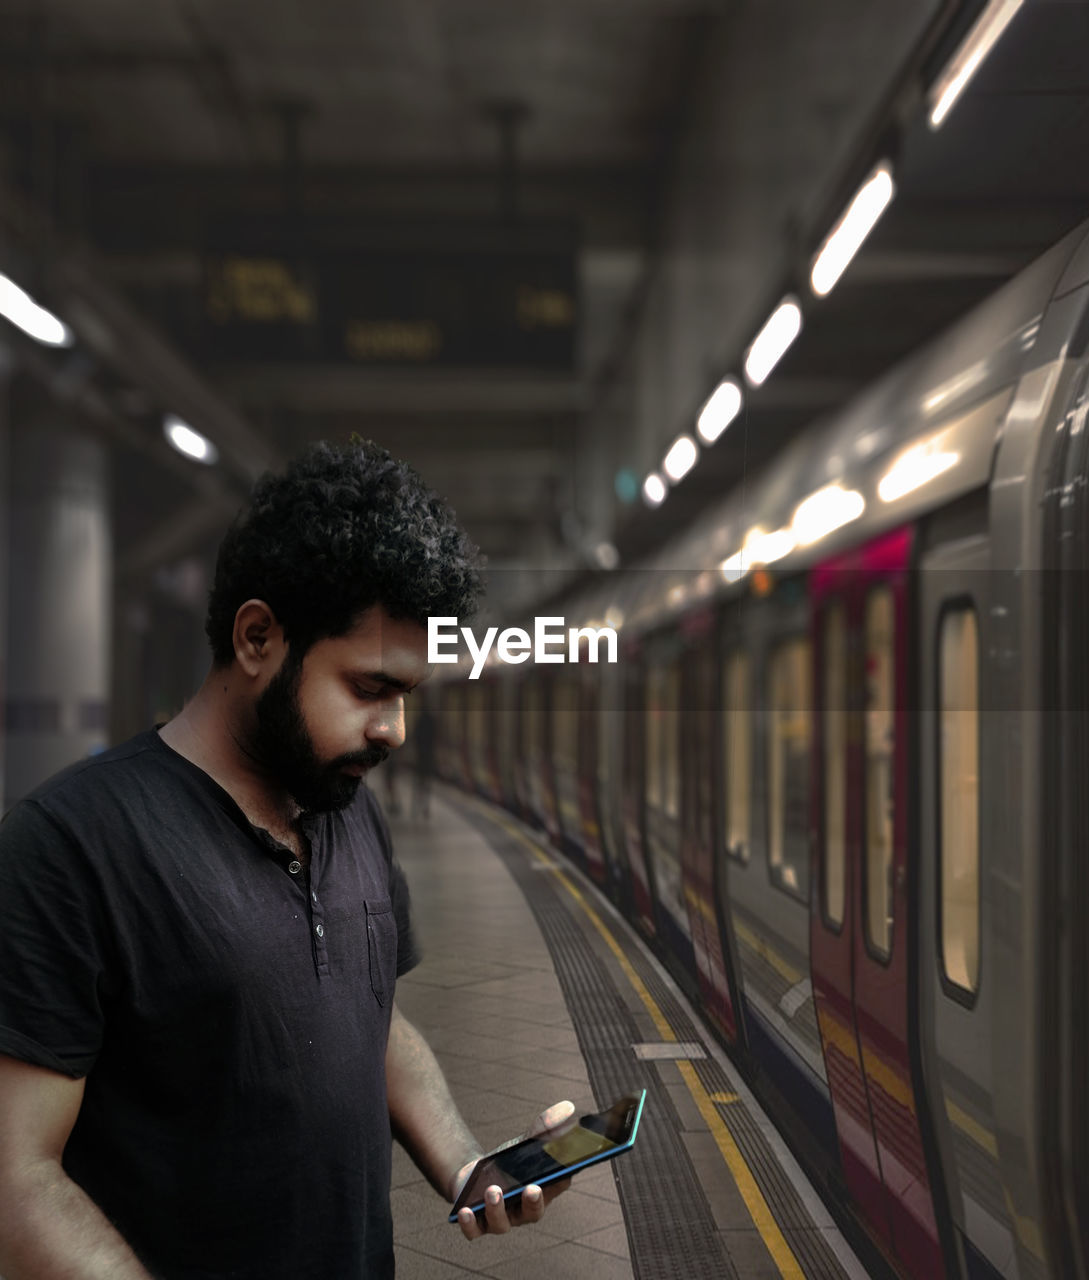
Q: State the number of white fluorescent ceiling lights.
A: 8